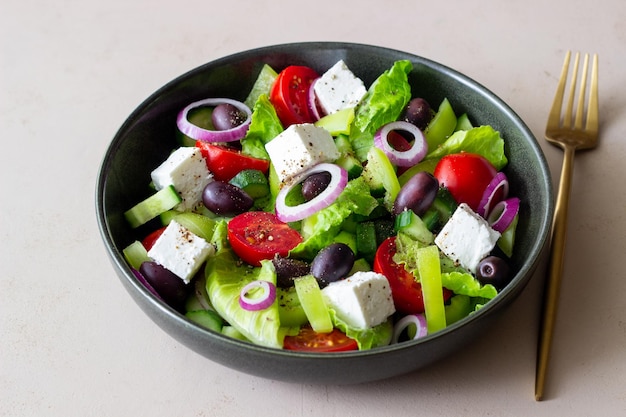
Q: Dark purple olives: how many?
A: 9